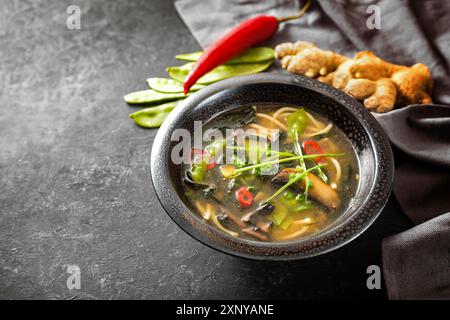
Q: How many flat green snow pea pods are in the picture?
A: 5